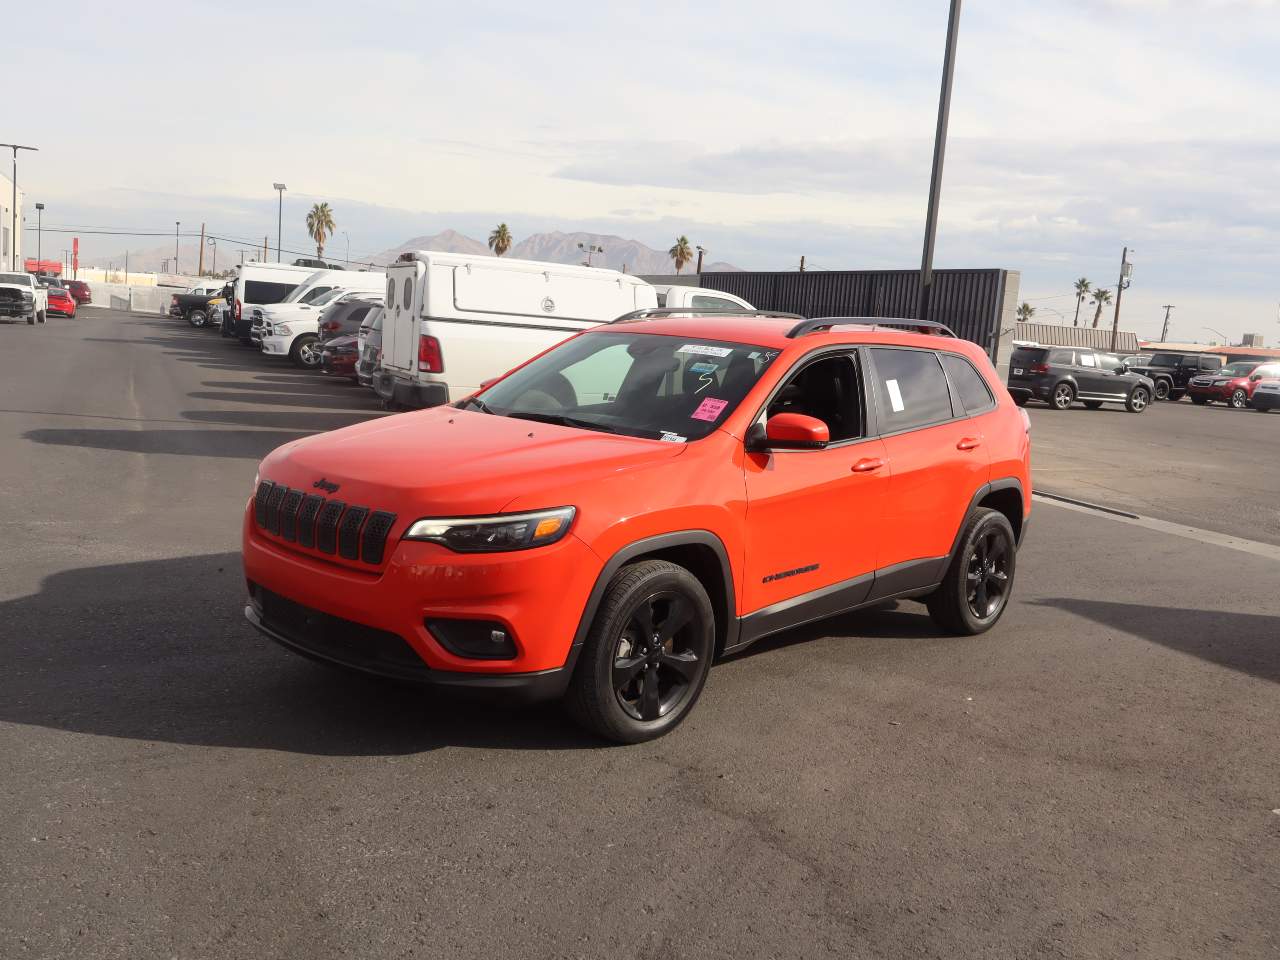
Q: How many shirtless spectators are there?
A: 0